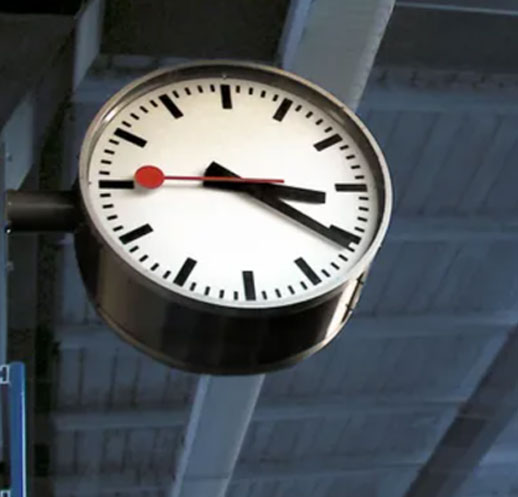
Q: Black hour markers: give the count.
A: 12